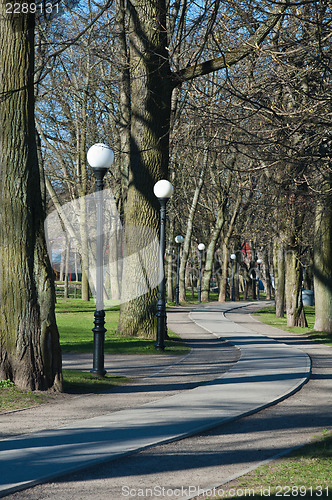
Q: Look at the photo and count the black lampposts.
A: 6